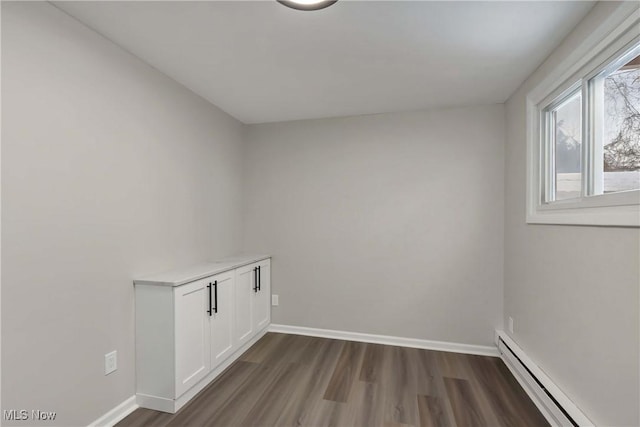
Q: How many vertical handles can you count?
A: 4